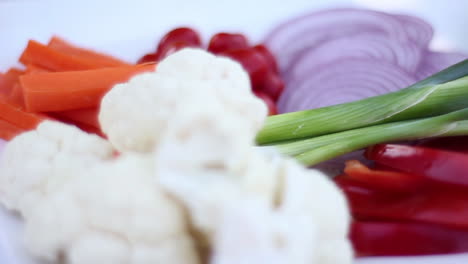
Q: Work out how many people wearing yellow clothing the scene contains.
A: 0